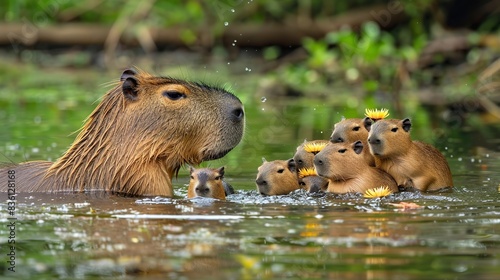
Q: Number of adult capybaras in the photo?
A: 1